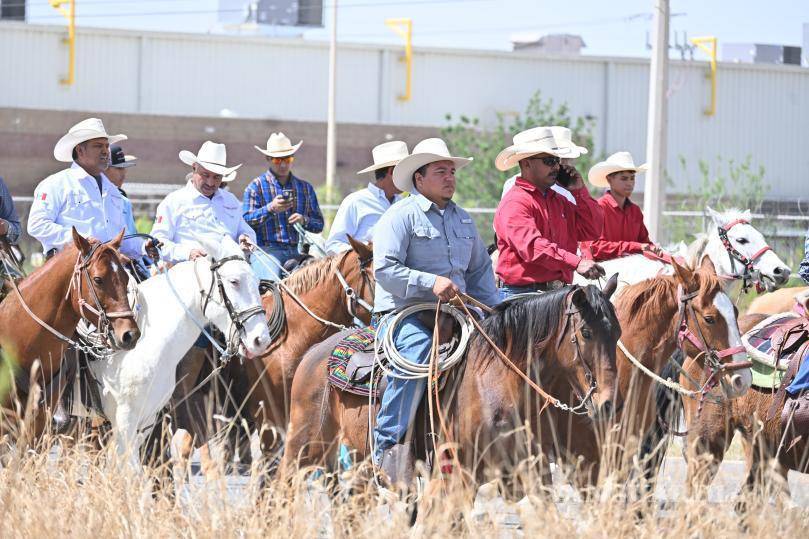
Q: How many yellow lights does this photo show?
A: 3